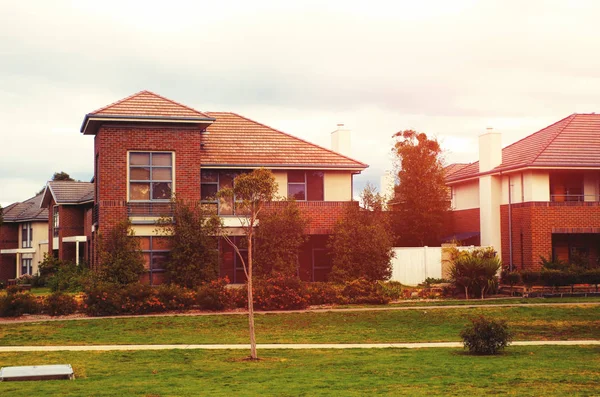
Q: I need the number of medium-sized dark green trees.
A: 4